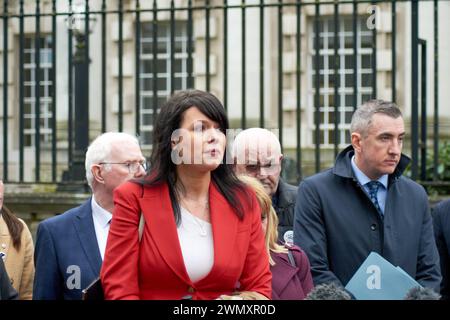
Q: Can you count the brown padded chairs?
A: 0